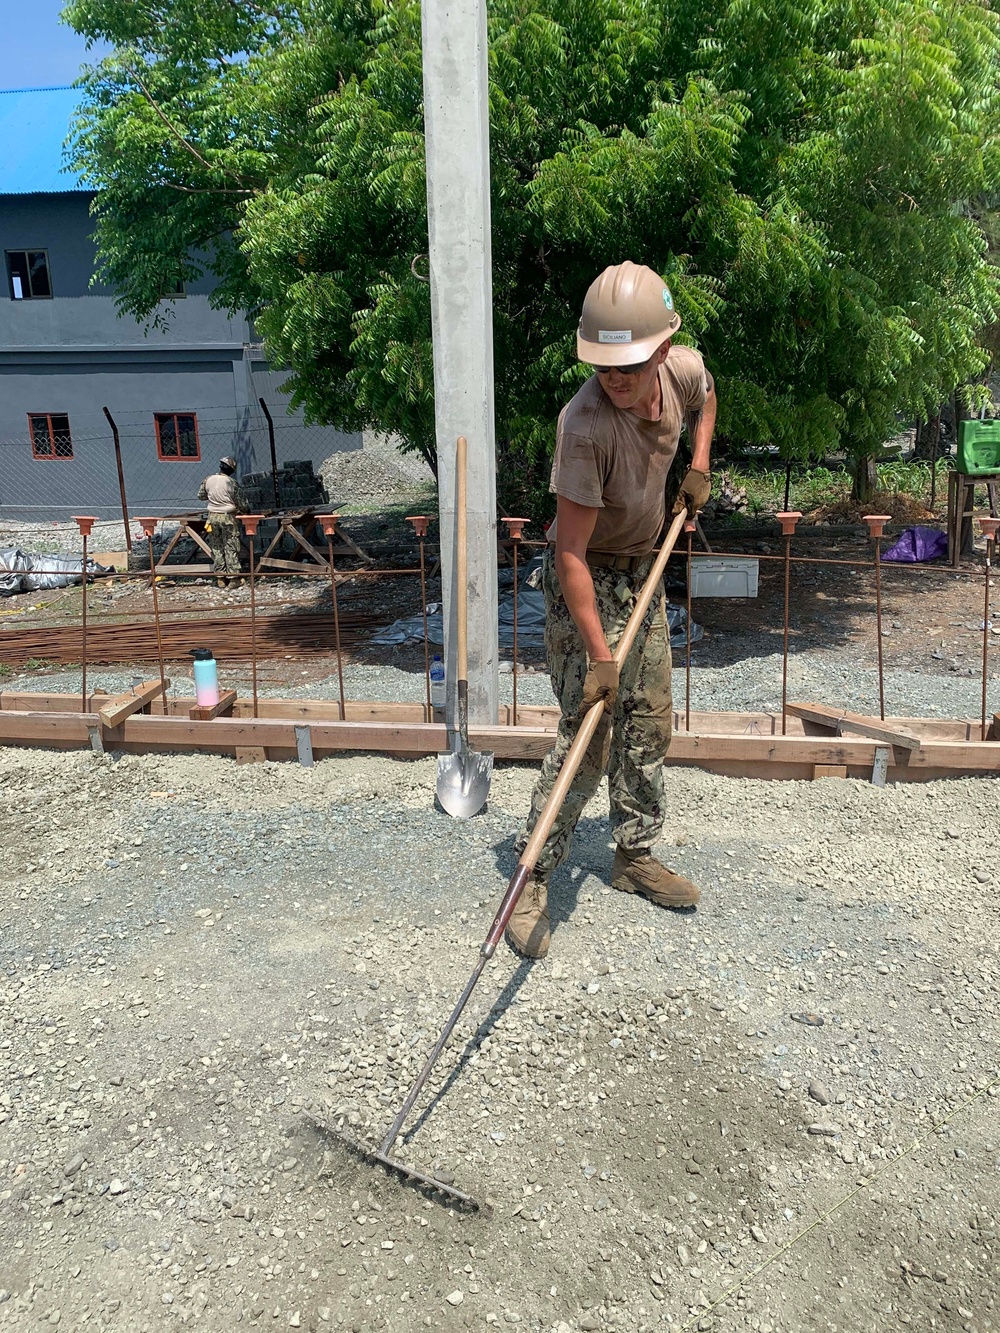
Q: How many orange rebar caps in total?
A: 10